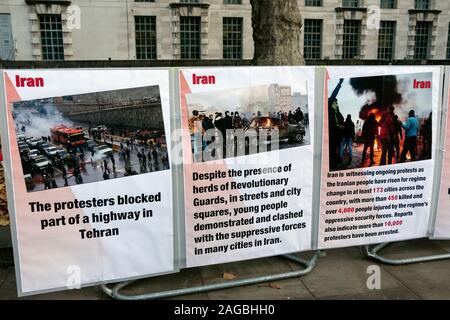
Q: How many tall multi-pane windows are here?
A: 8